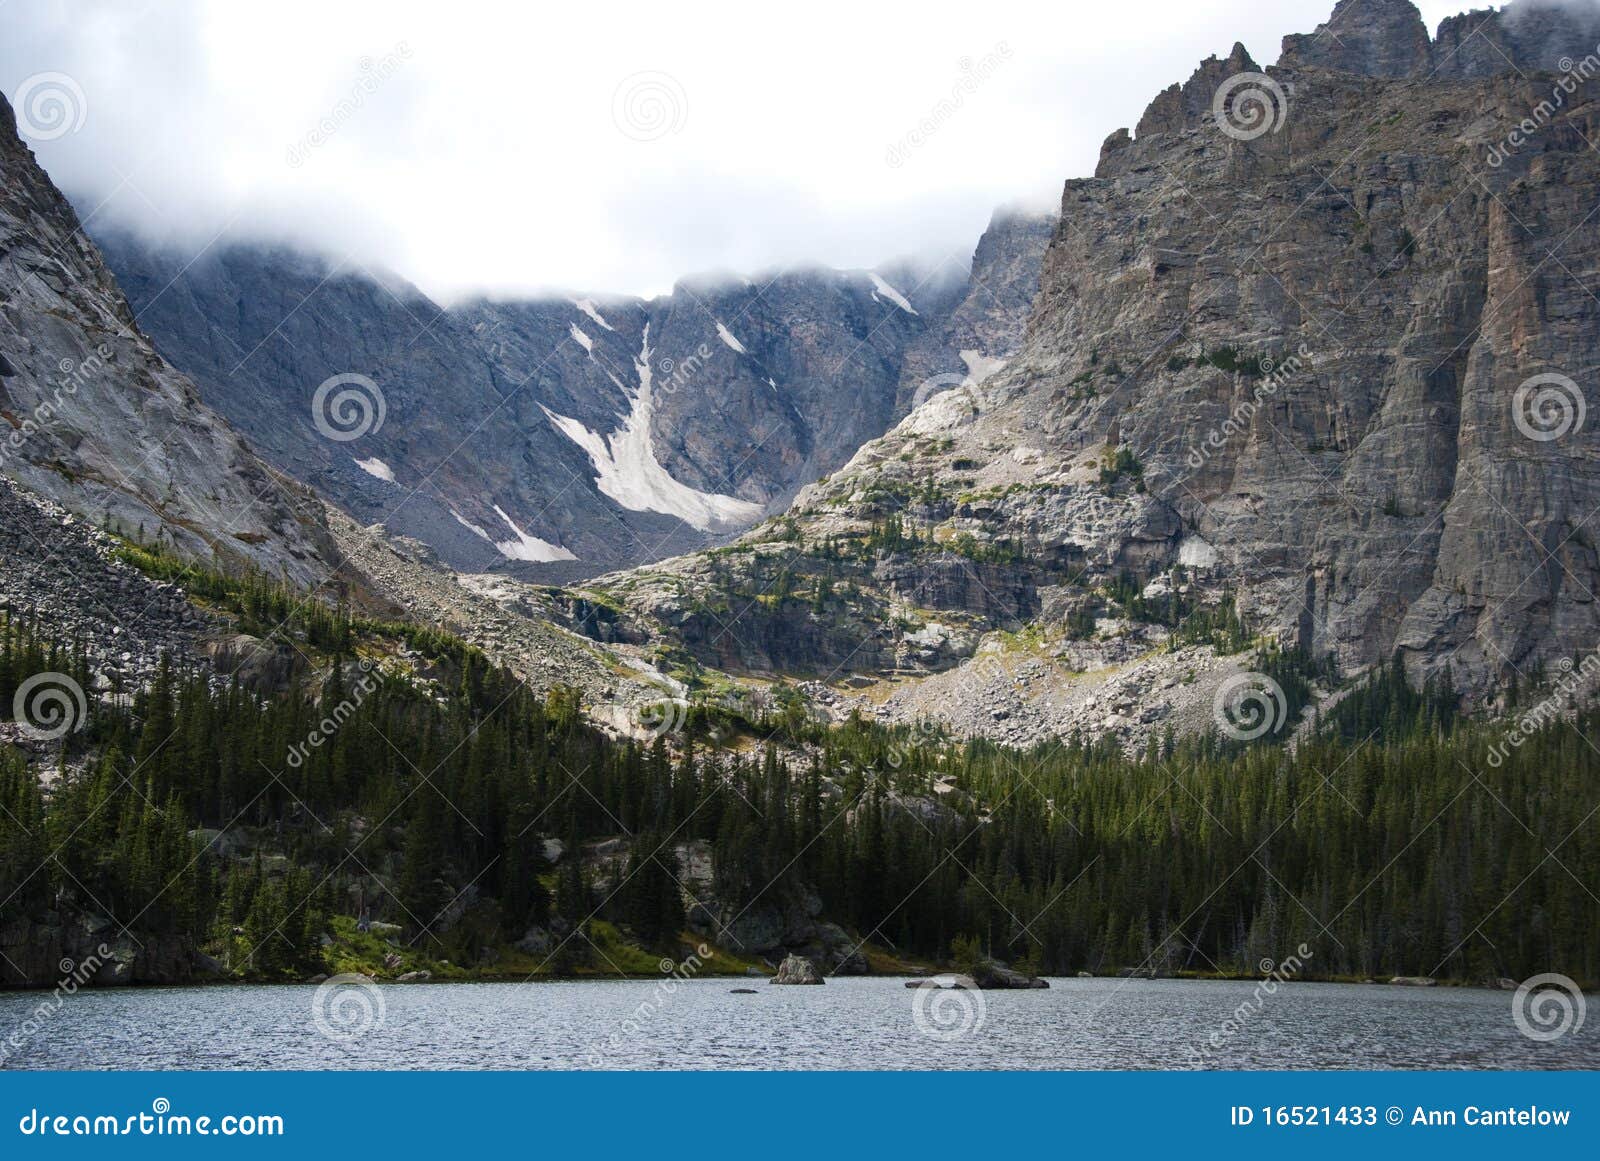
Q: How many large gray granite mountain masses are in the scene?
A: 3